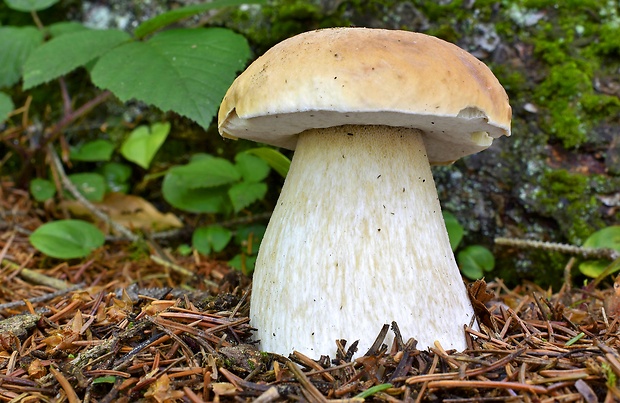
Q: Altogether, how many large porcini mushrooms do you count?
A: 1